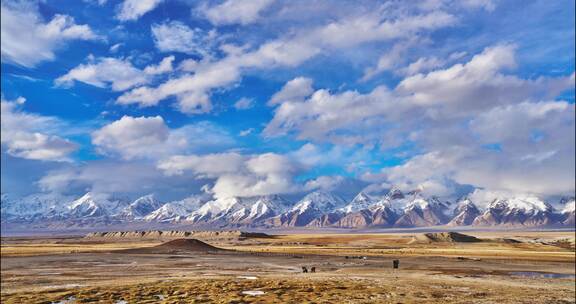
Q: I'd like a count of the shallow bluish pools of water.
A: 1